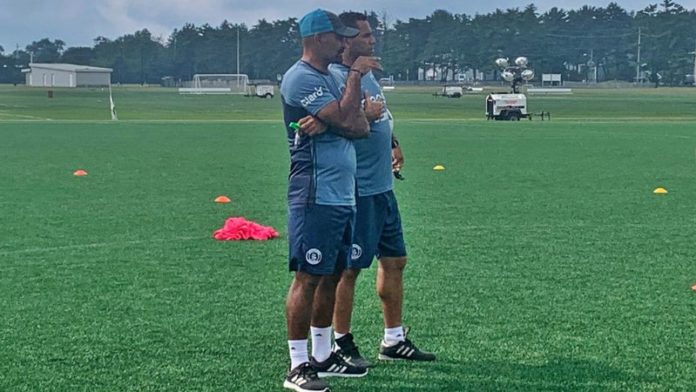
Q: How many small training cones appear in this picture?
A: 5